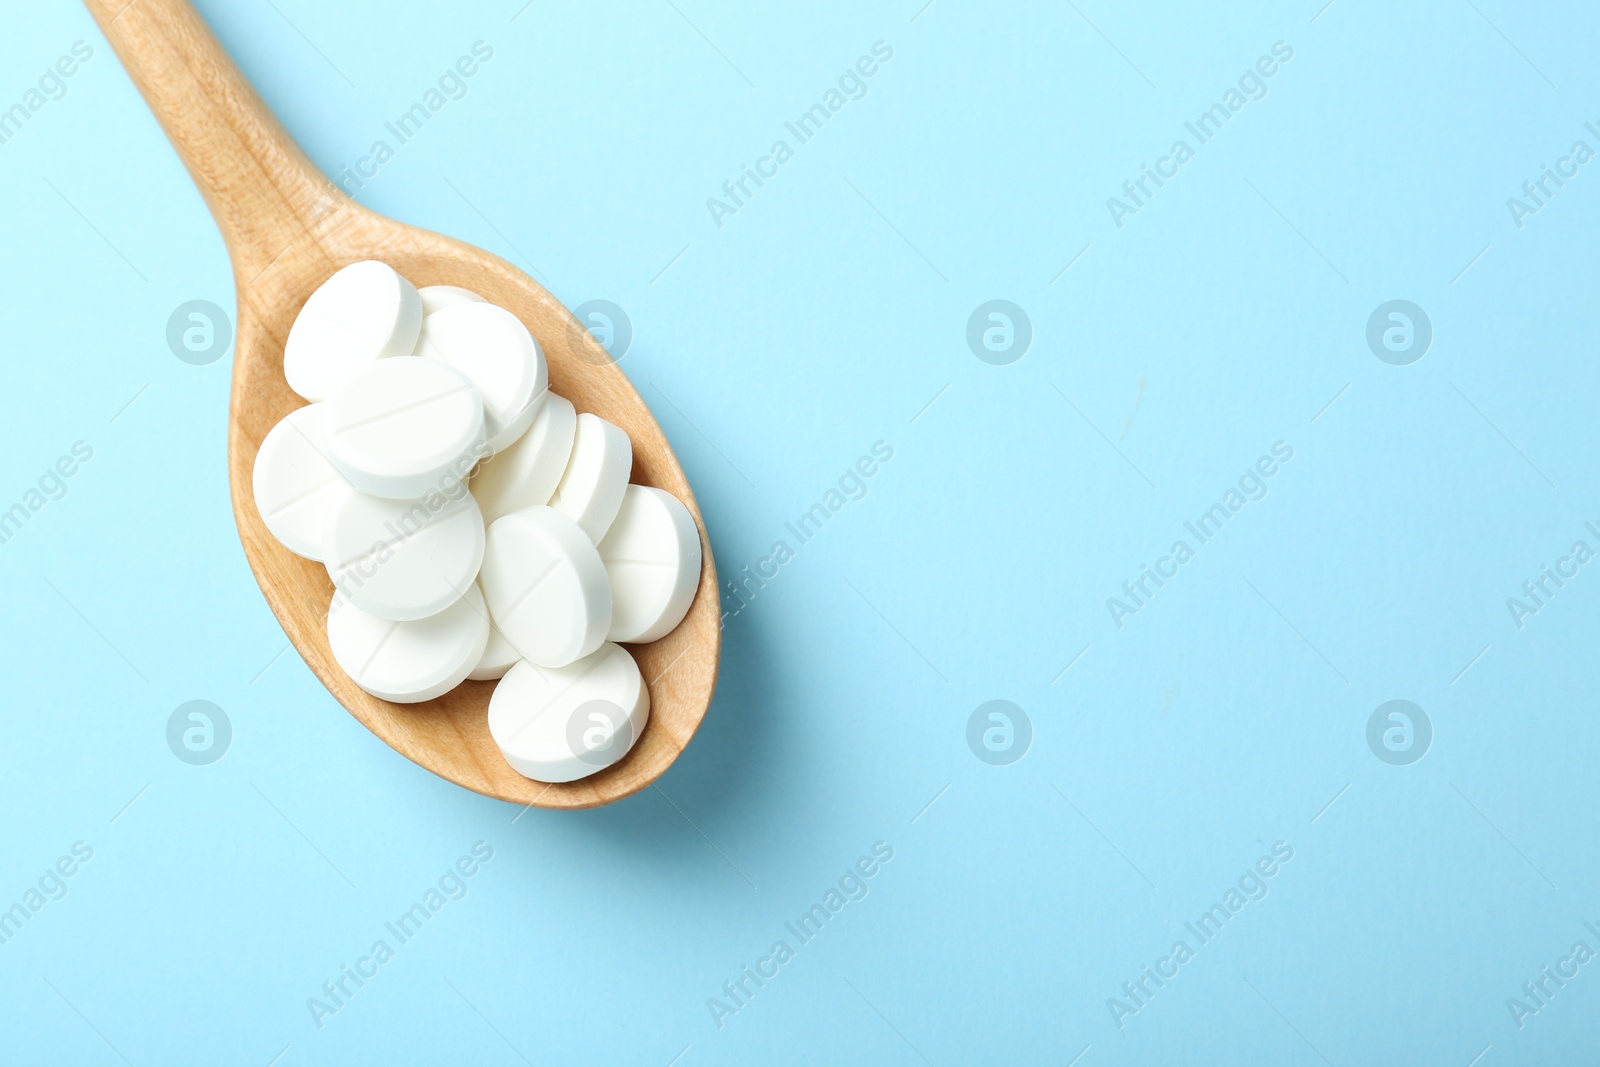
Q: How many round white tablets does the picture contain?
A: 13